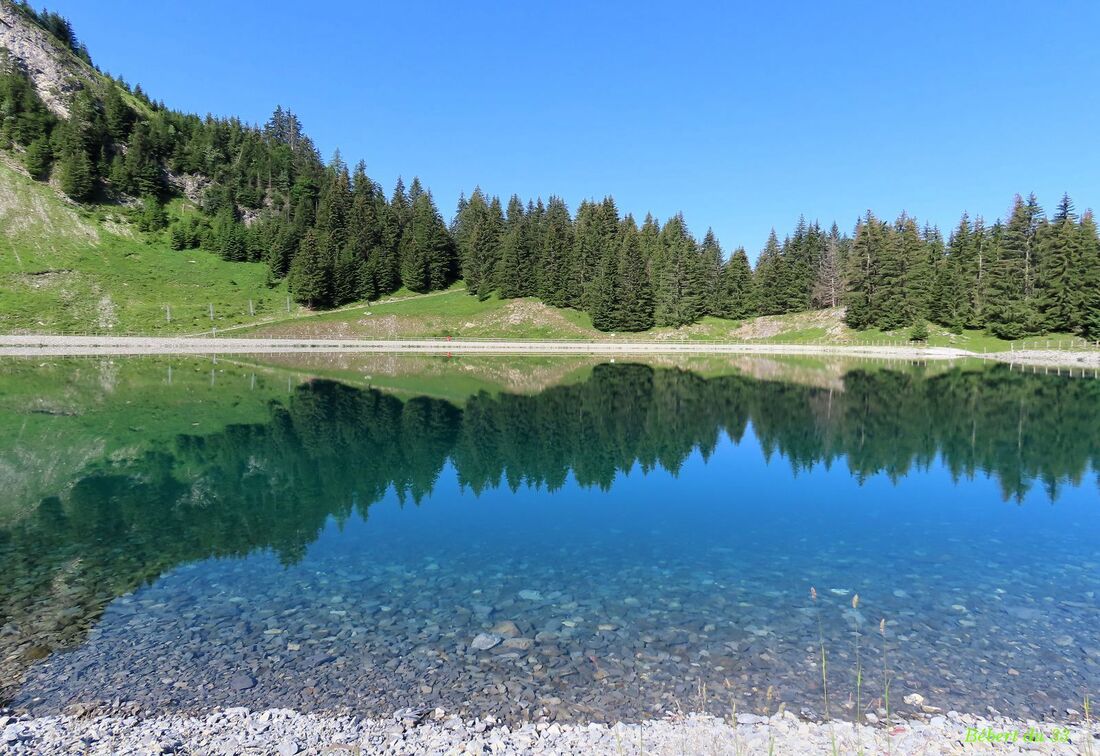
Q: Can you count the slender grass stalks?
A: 3